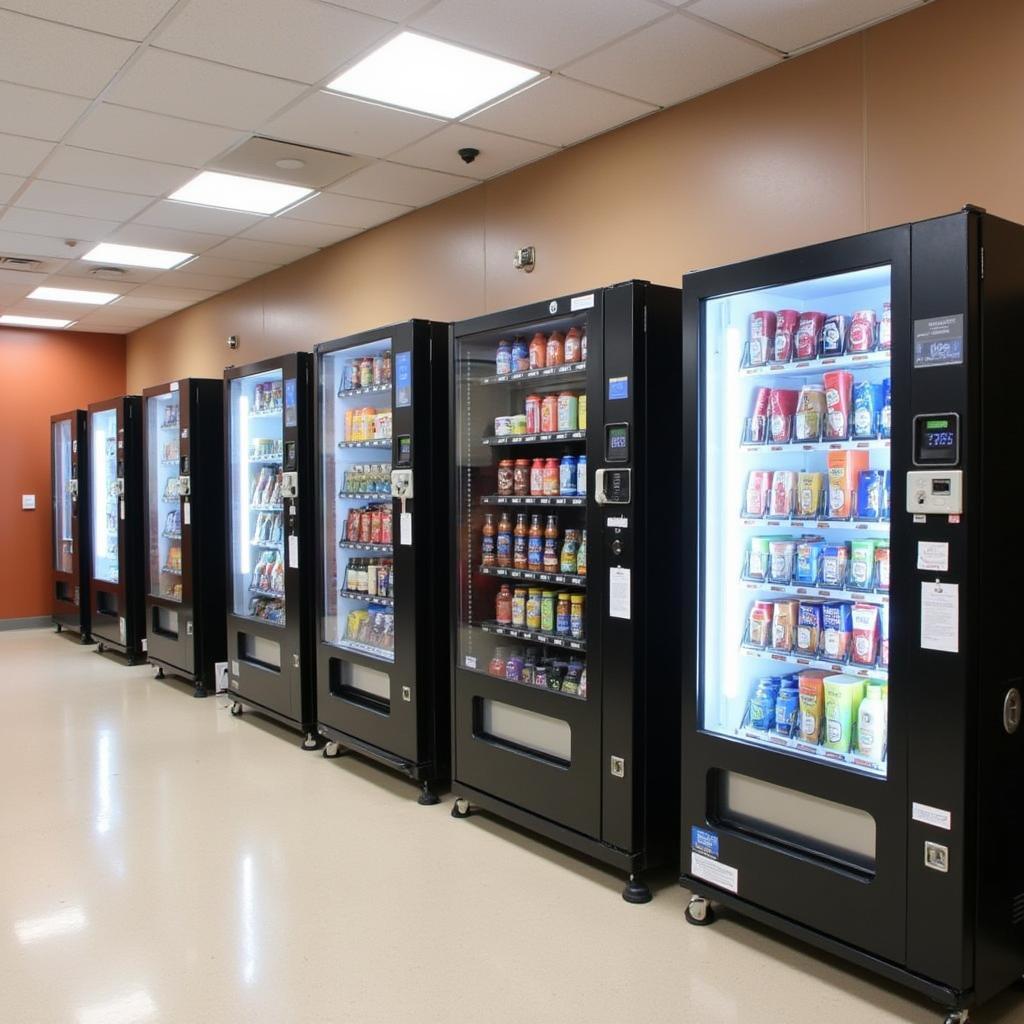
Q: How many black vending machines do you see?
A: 7